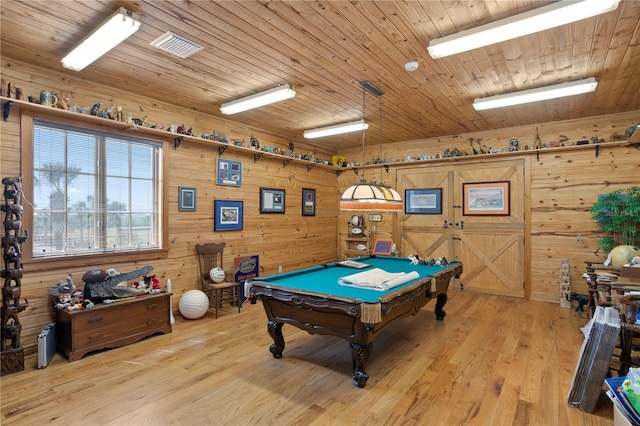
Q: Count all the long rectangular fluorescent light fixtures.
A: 5